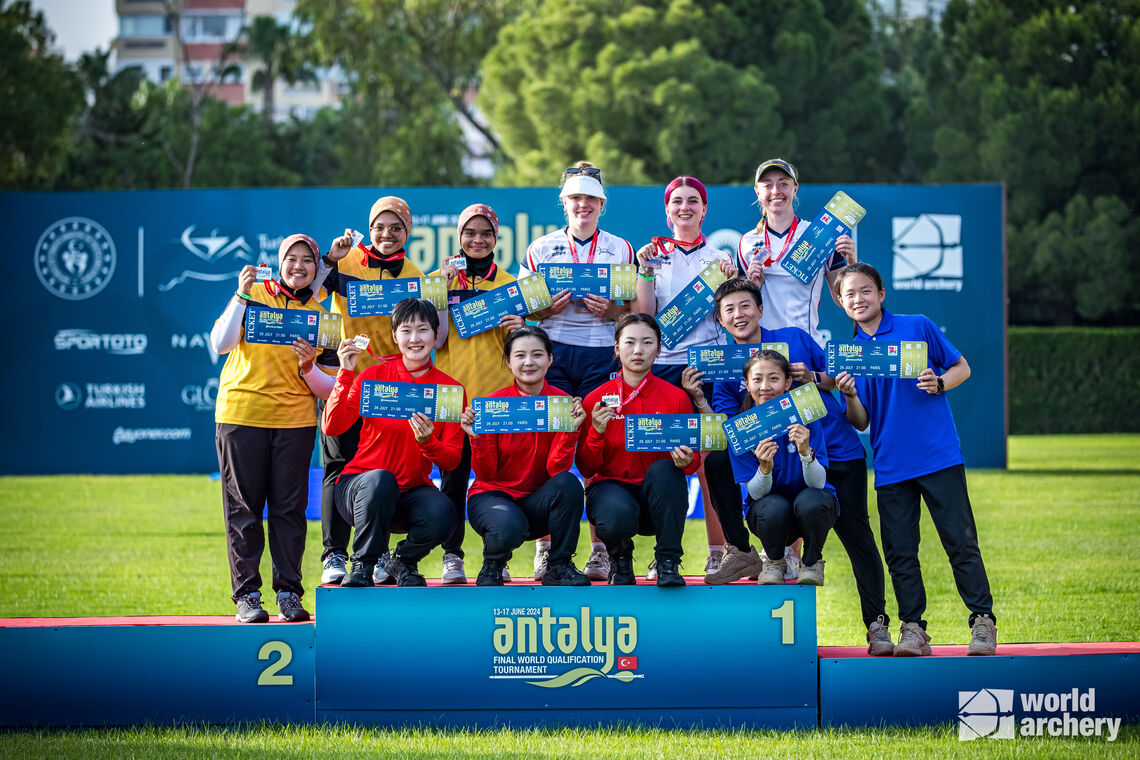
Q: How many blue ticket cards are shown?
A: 12